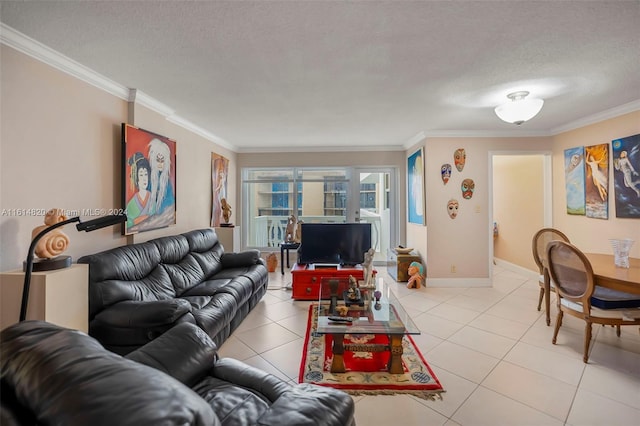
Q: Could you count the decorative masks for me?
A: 4